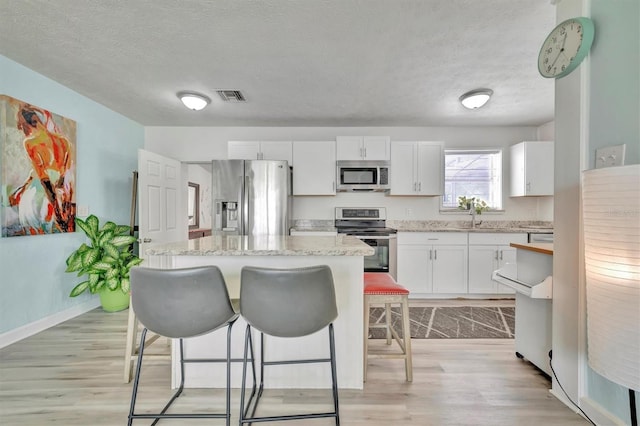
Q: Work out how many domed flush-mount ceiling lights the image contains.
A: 2